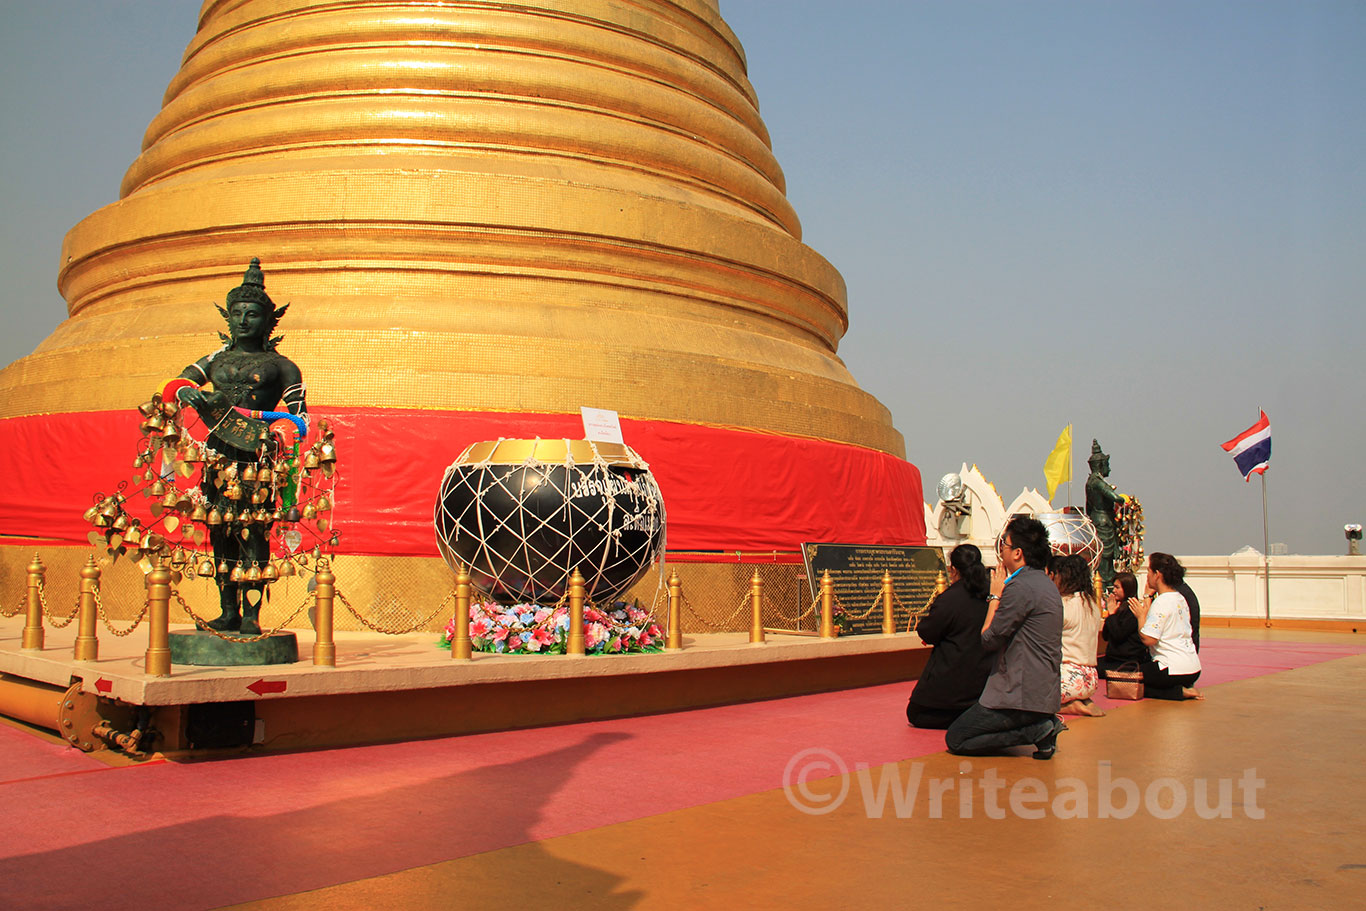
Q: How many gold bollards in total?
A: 12